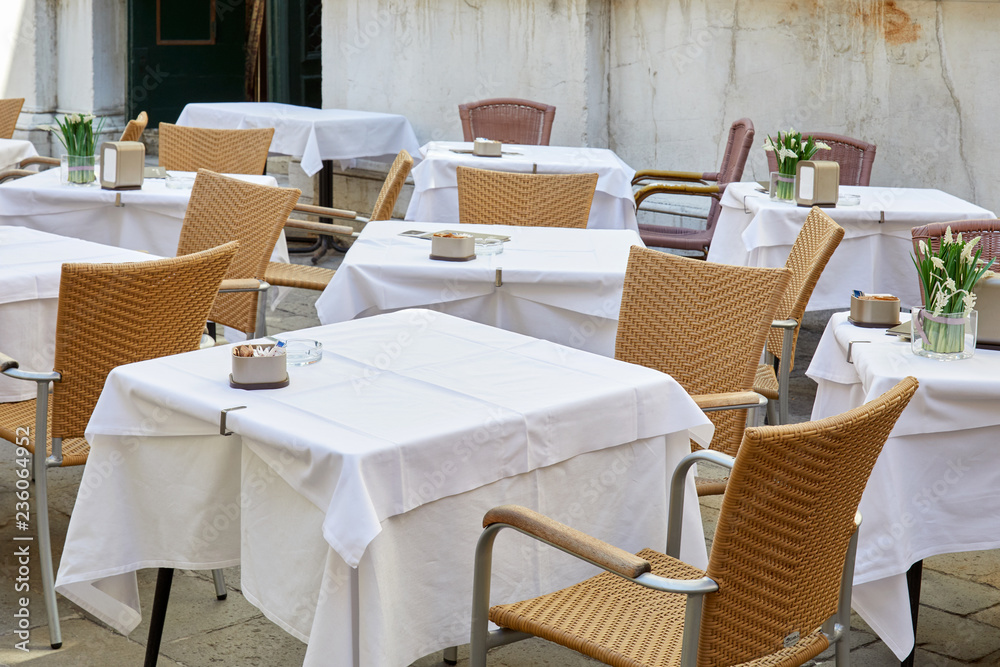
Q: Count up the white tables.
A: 9